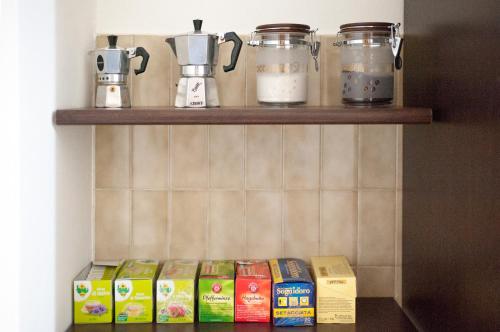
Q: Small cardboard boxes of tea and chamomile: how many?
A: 7